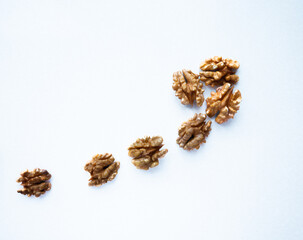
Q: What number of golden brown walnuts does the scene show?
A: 7